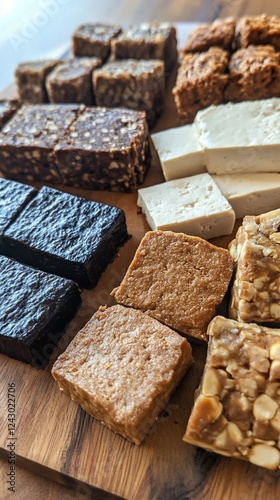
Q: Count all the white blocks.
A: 4